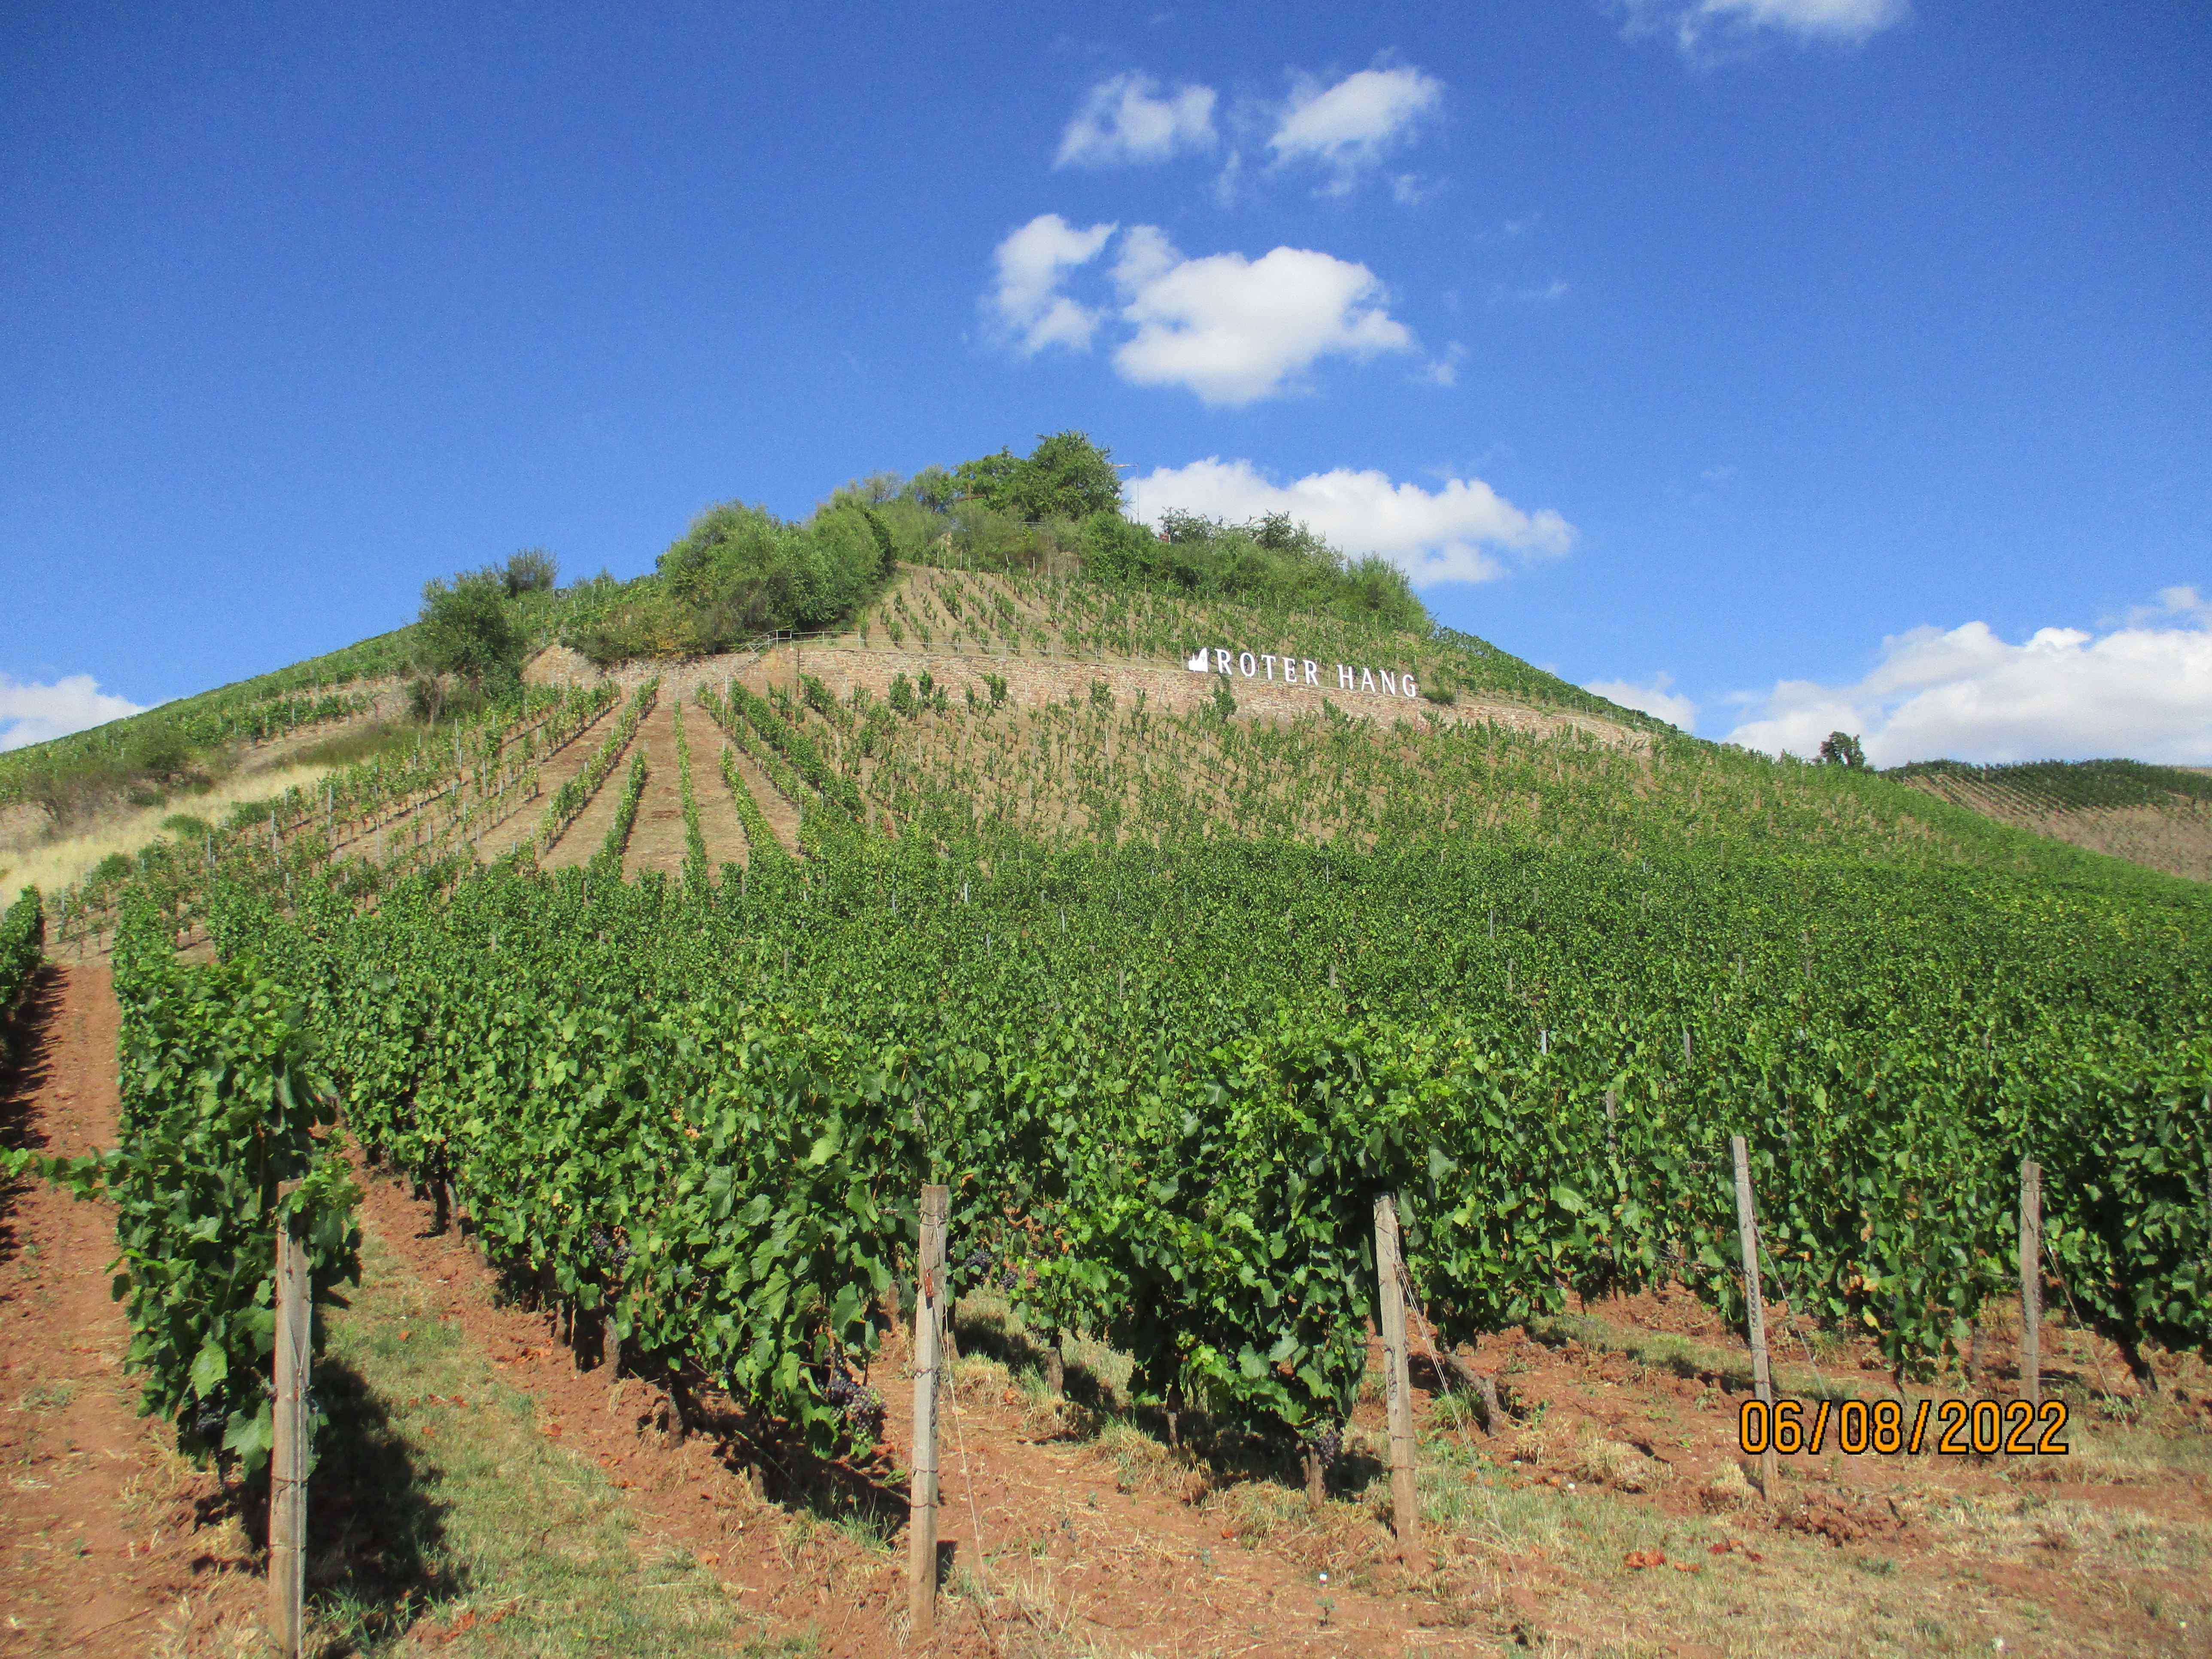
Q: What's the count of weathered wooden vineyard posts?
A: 5